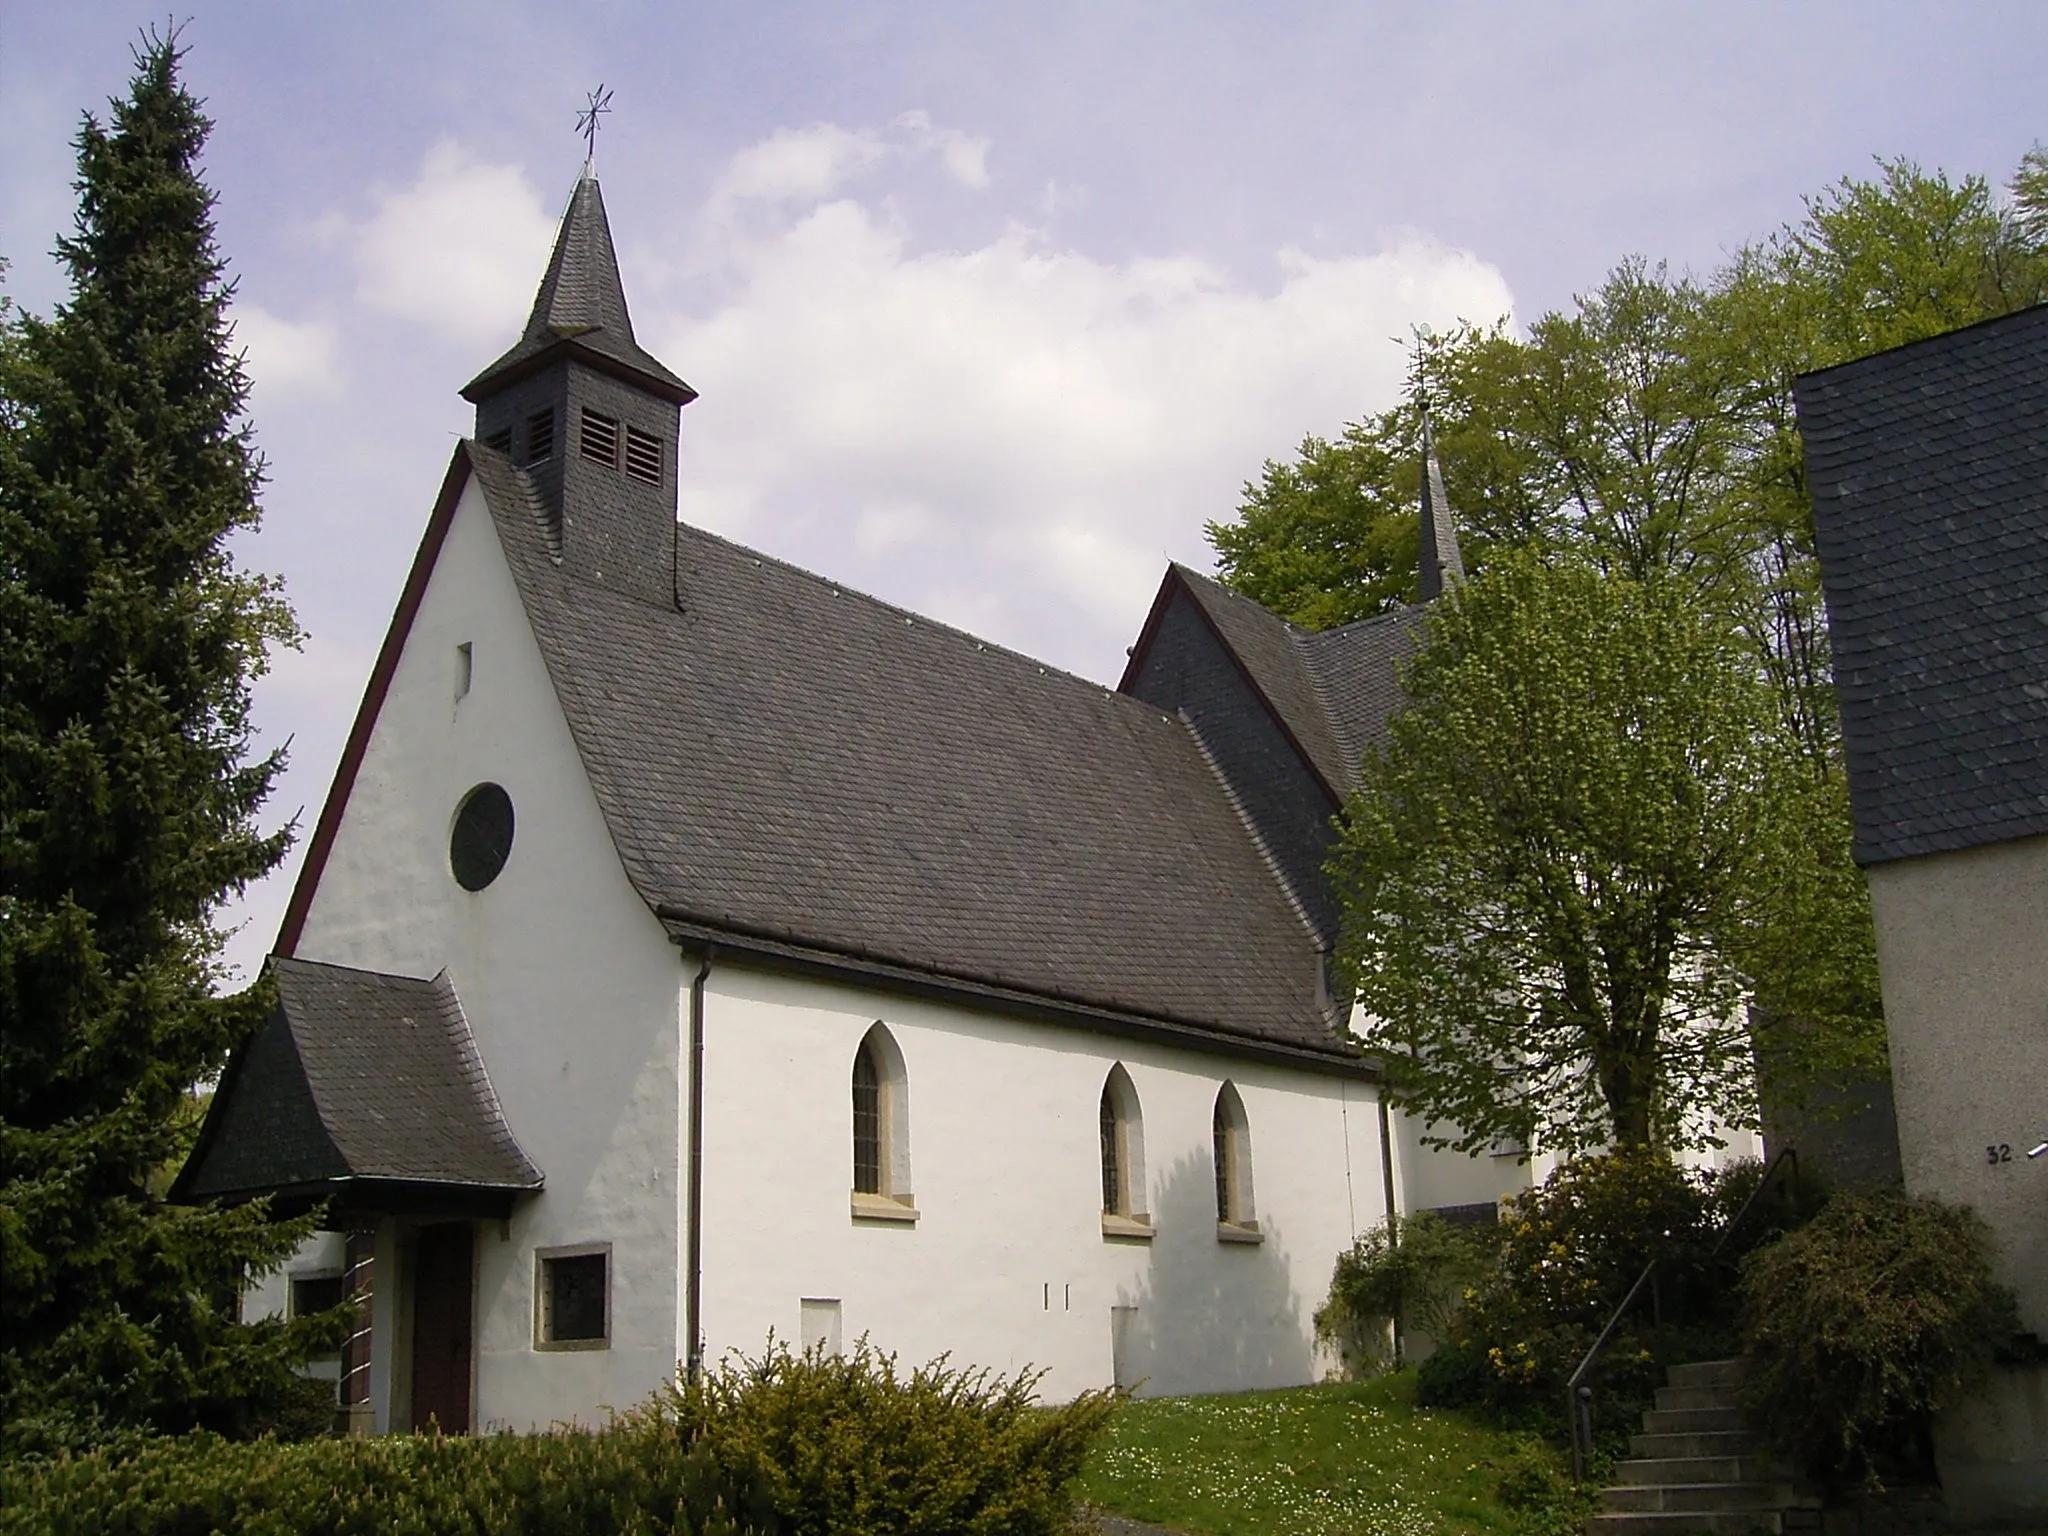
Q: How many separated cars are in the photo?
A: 0